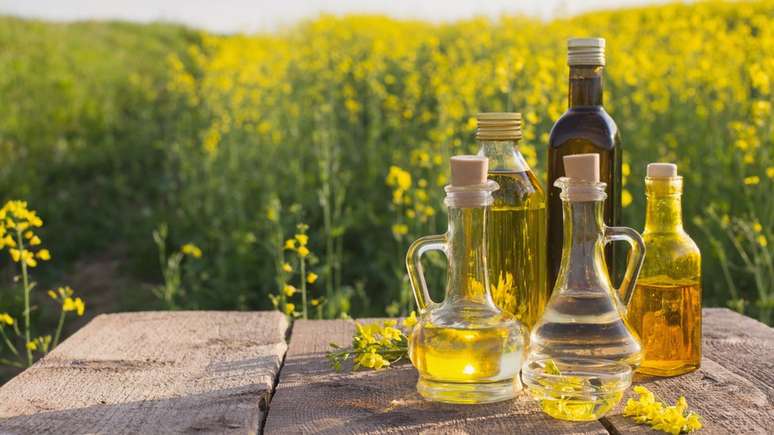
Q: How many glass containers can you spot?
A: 5